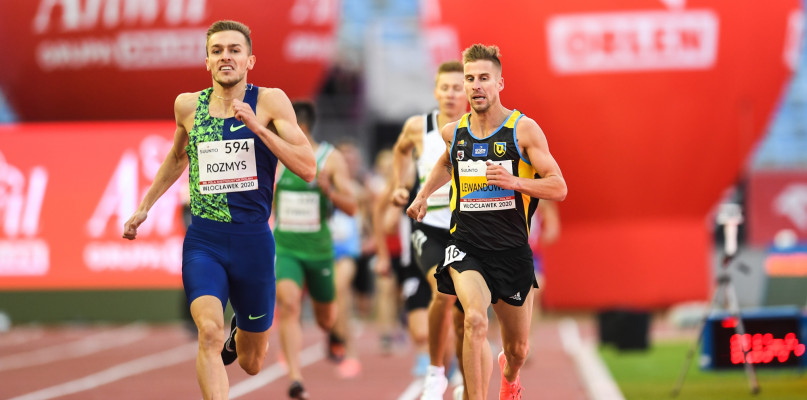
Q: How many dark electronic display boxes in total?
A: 1